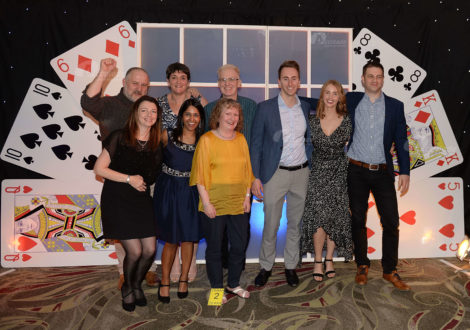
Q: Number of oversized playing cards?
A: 6